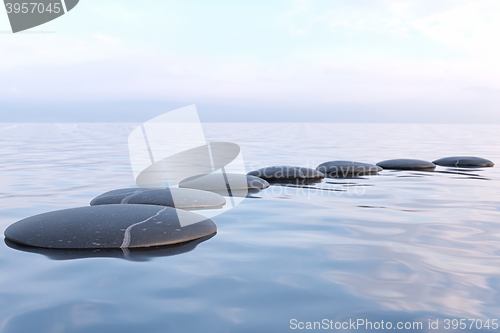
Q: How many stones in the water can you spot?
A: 7